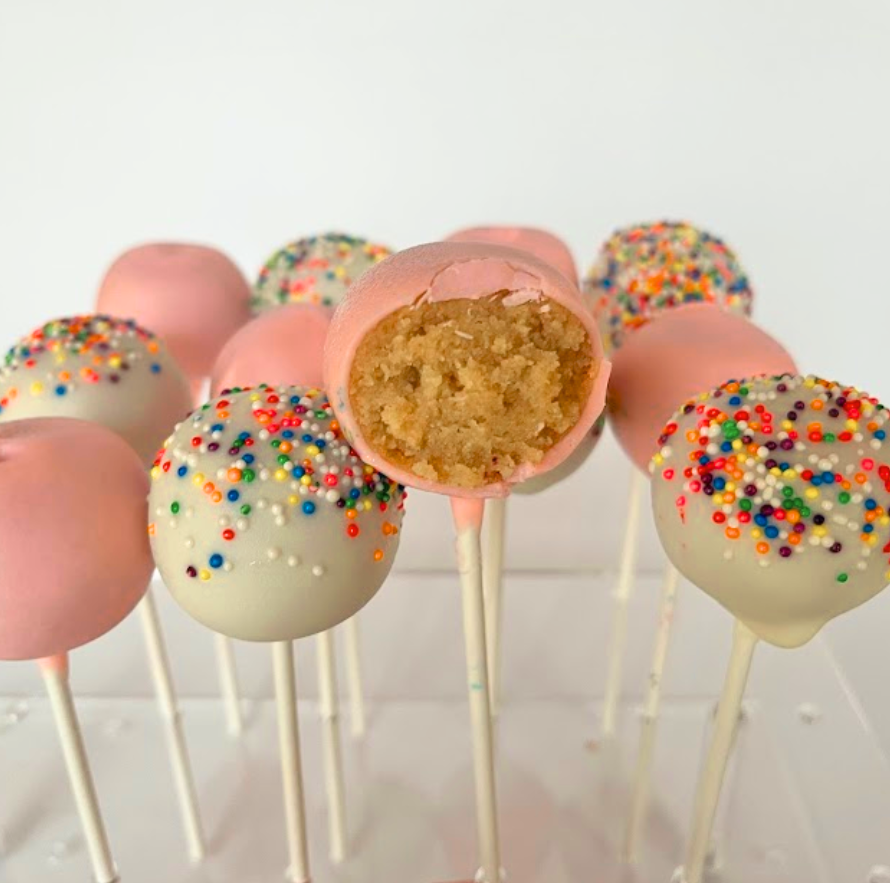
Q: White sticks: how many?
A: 11